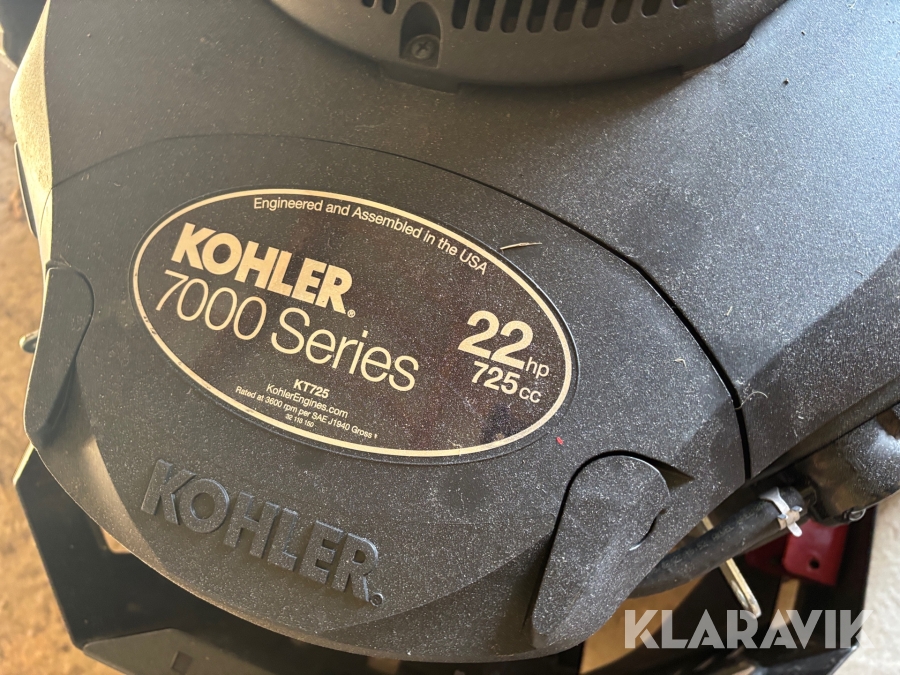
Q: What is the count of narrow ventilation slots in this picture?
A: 11